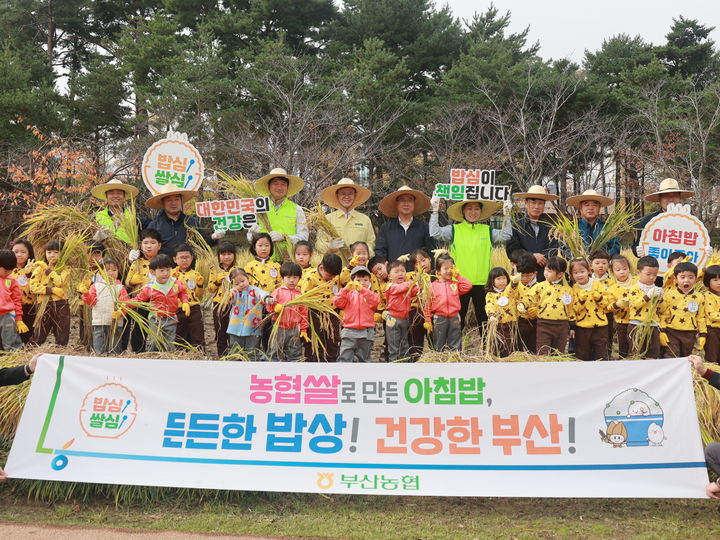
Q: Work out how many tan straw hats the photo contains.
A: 9